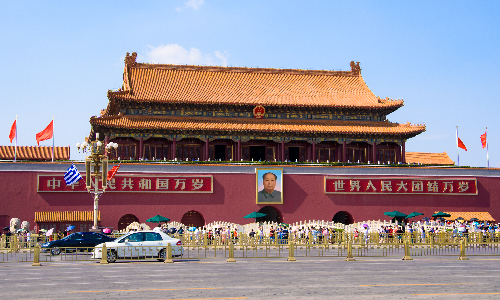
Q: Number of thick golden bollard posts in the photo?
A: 8